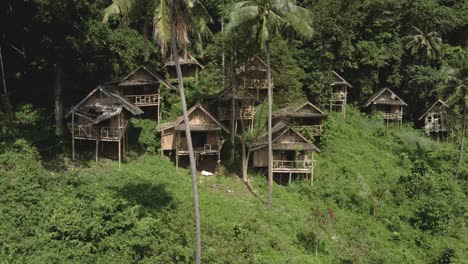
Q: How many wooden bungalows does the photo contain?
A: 11